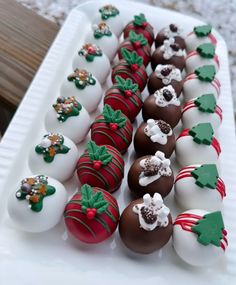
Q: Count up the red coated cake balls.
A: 7